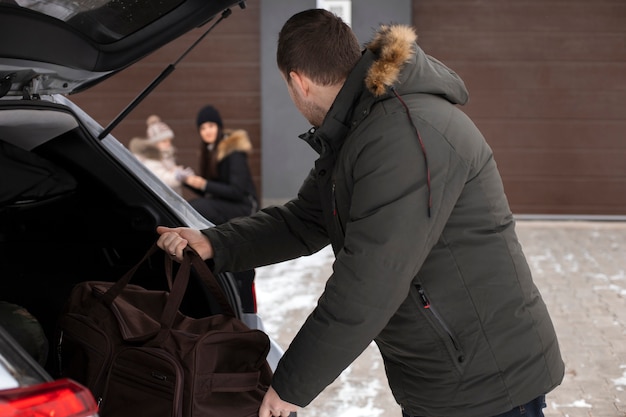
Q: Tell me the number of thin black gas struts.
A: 1